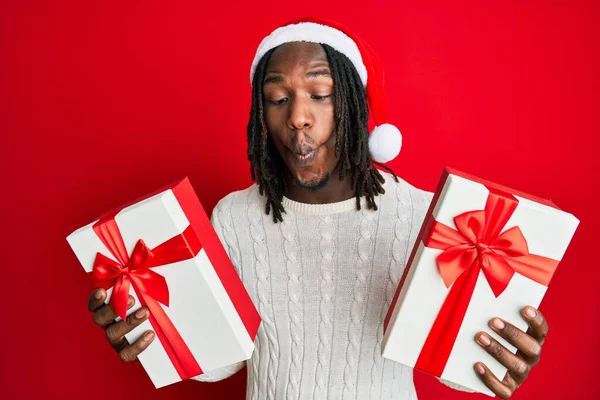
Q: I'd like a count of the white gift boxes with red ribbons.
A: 2